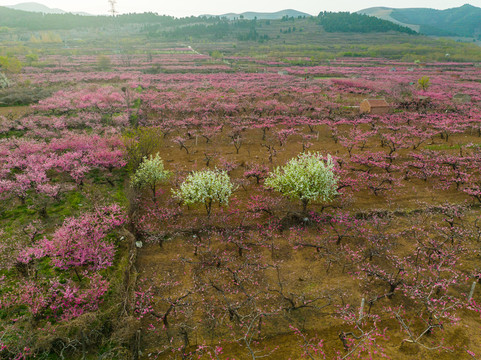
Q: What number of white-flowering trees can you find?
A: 3